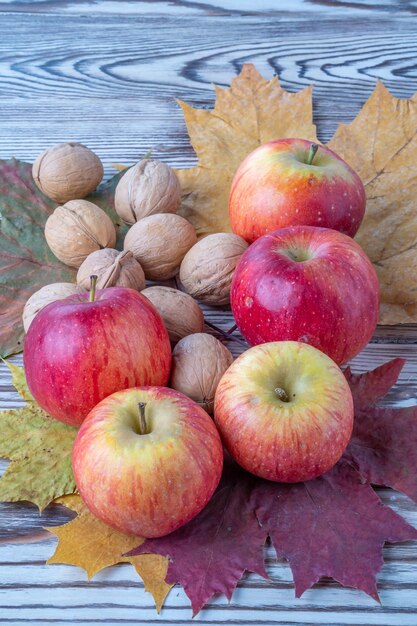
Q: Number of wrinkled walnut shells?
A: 9